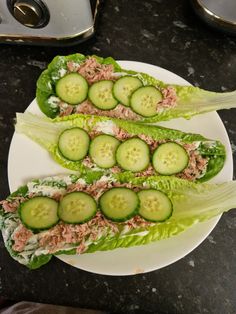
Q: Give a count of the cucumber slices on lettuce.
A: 12